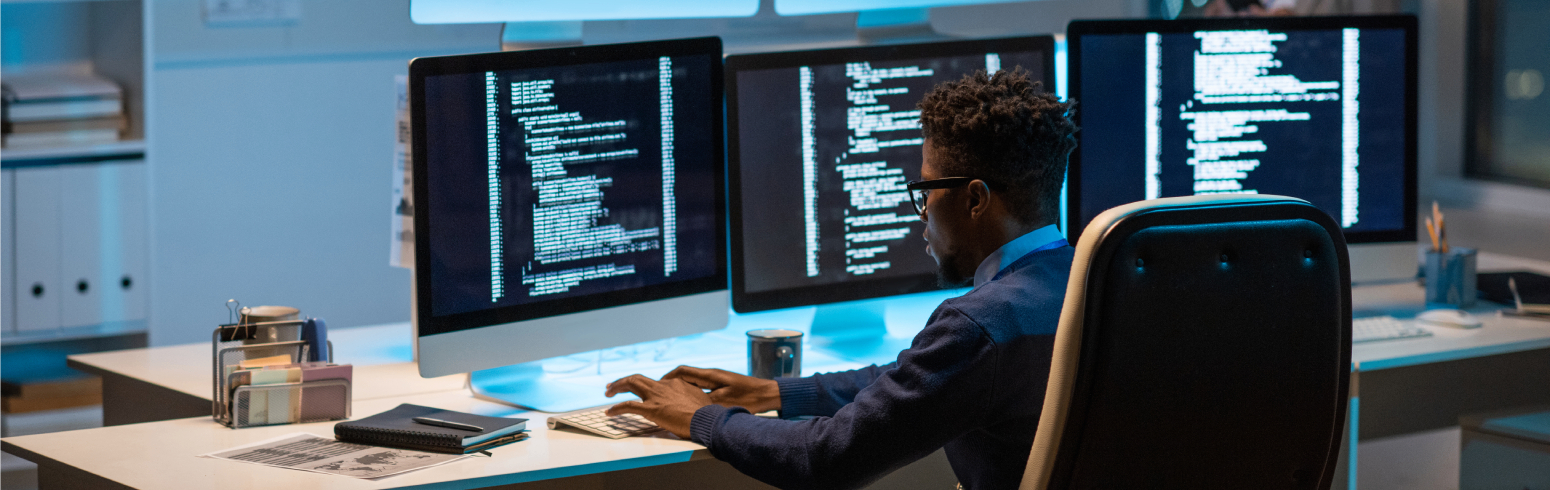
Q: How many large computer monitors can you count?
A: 3